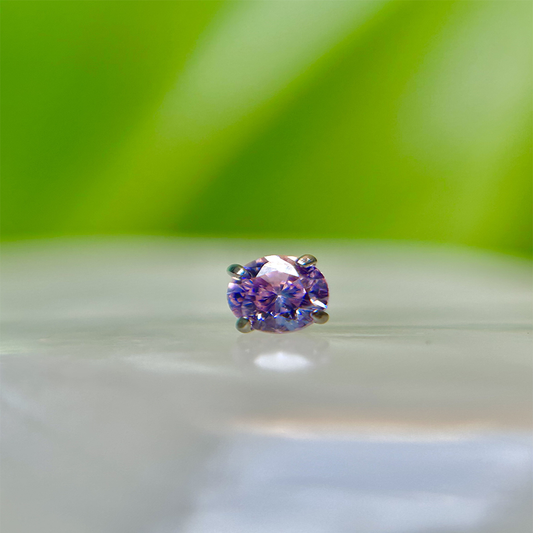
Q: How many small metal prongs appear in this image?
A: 4